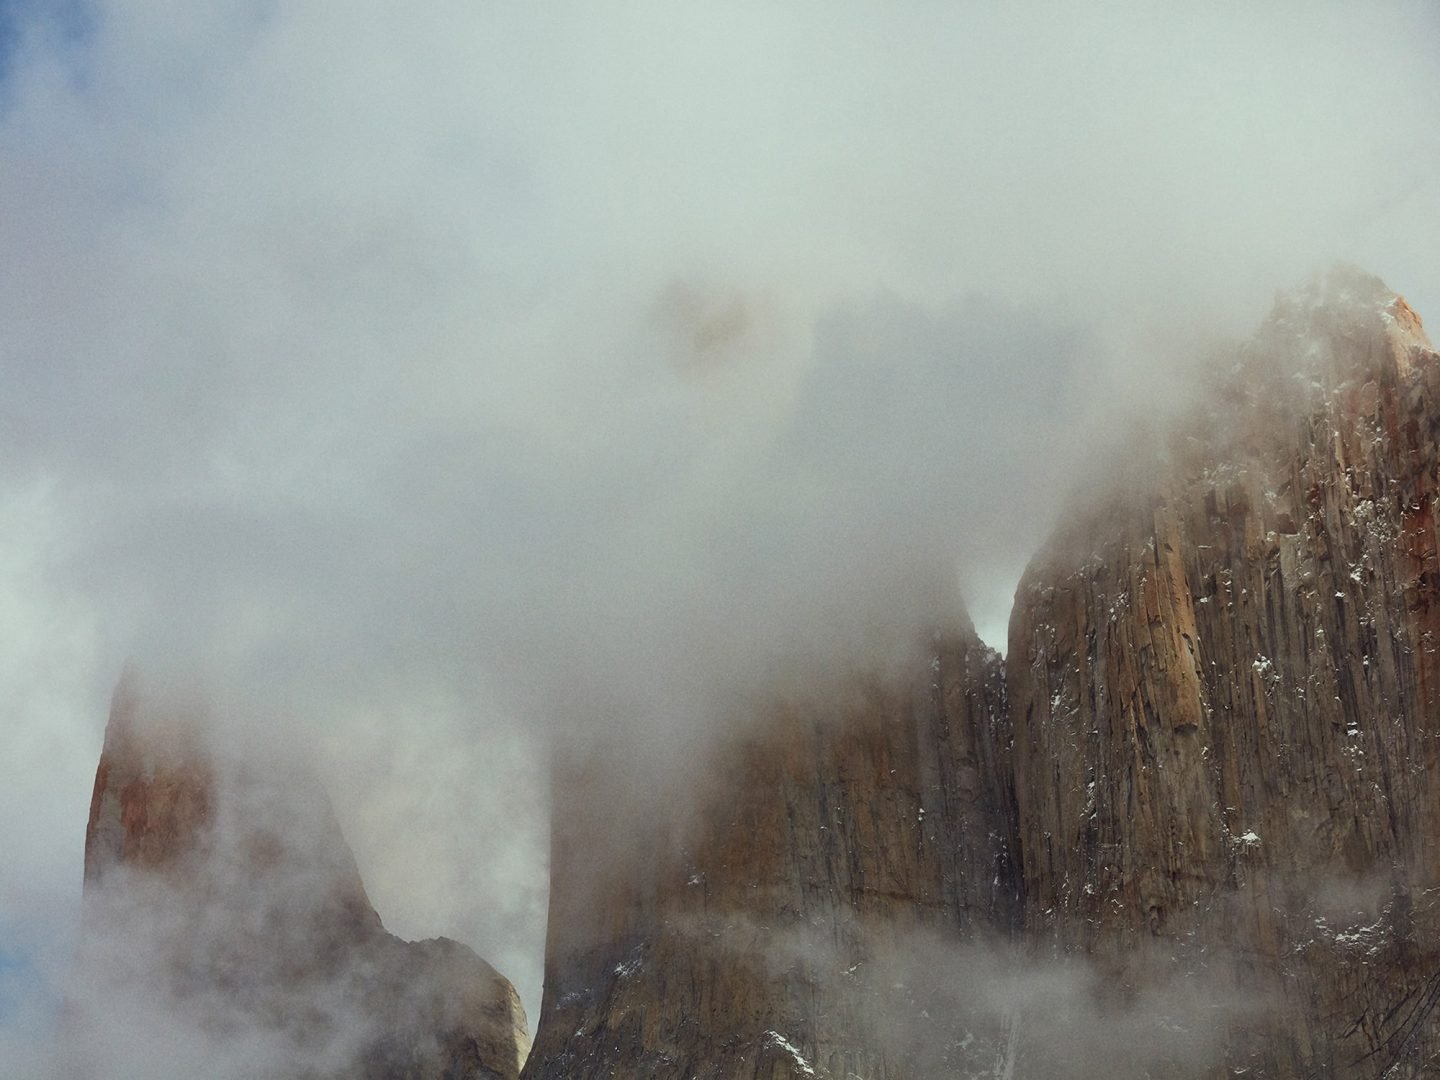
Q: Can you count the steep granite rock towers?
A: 3